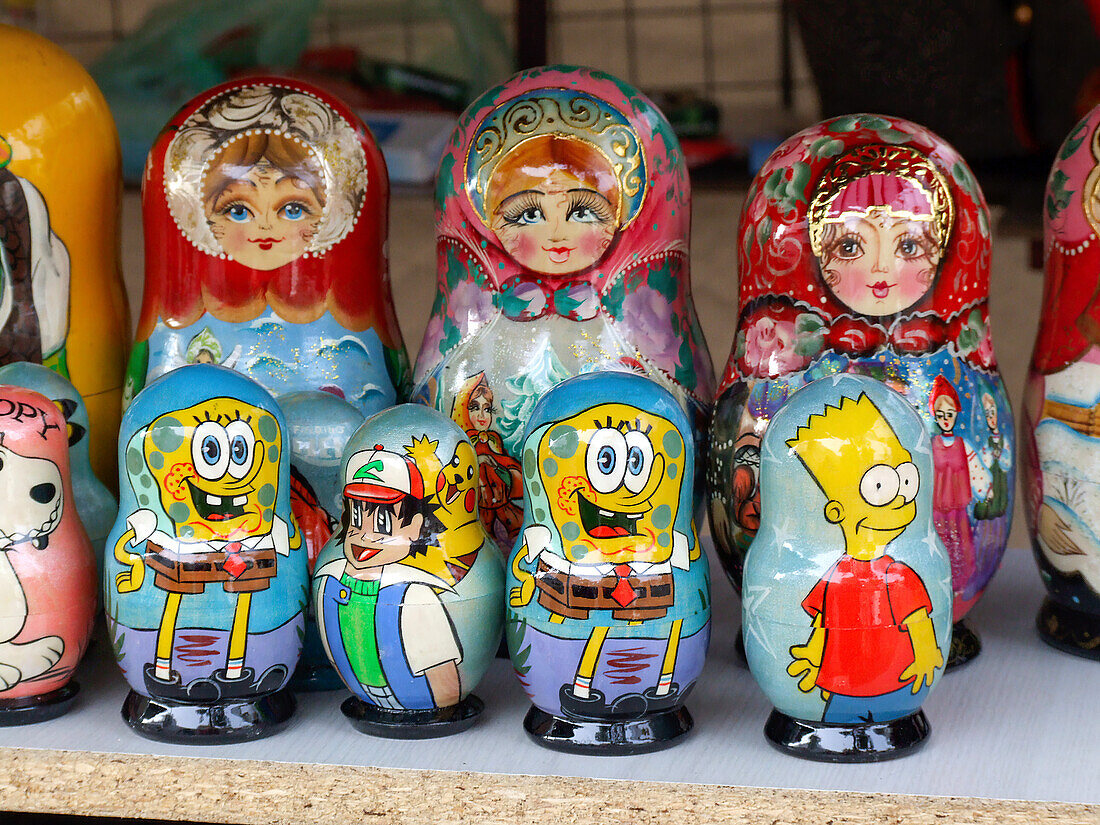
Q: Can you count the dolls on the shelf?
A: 12